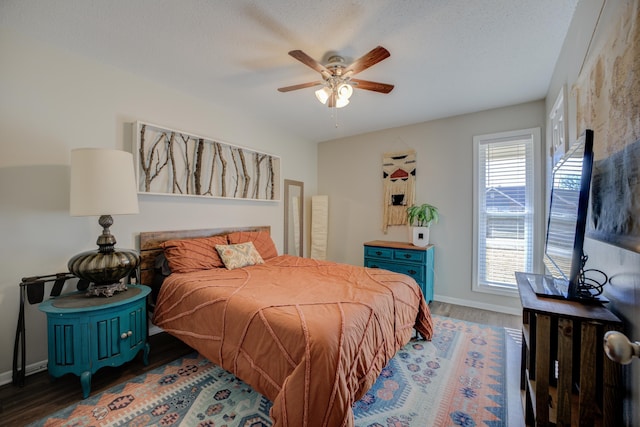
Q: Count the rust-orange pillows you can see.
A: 2